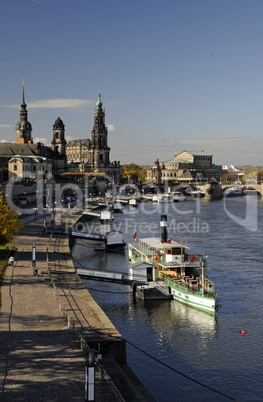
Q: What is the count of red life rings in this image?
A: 2